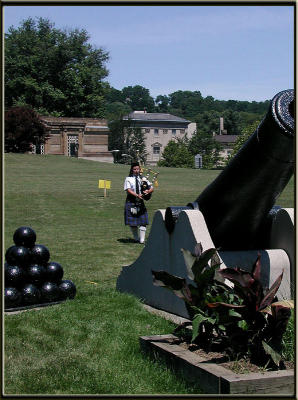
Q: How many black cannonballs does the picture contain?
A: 10